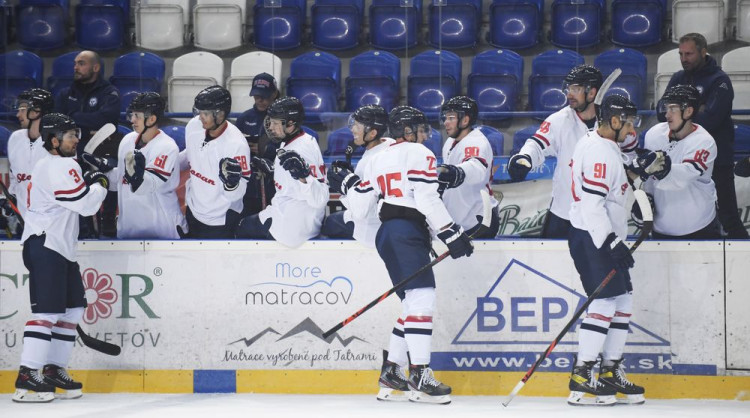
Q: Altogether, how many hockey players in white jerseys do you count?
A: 11